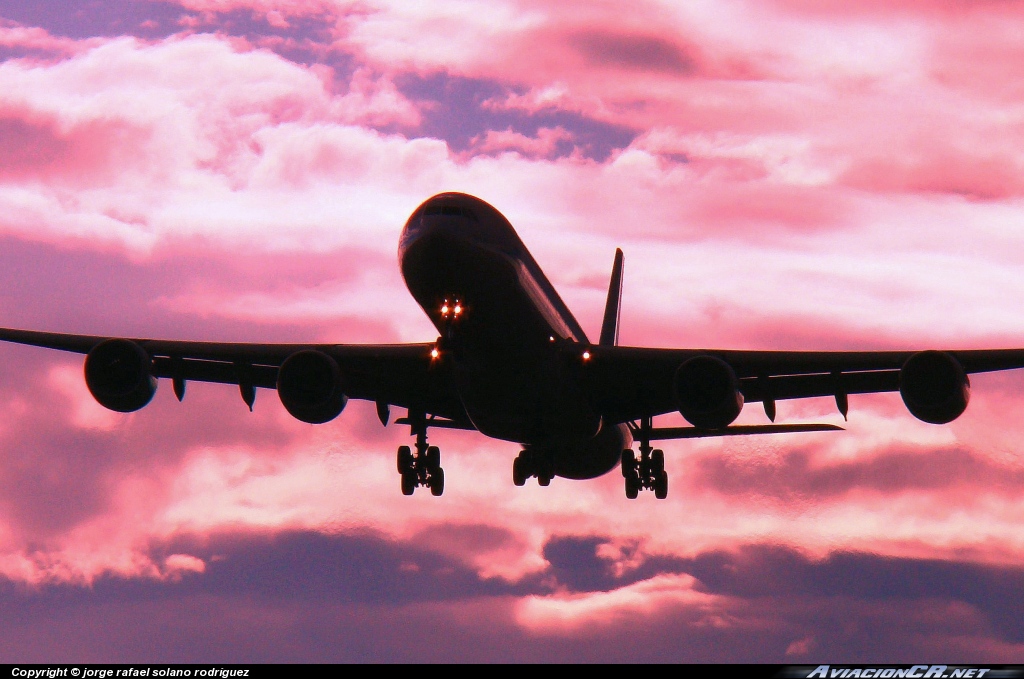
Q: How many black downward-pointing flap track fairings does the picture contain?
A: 5